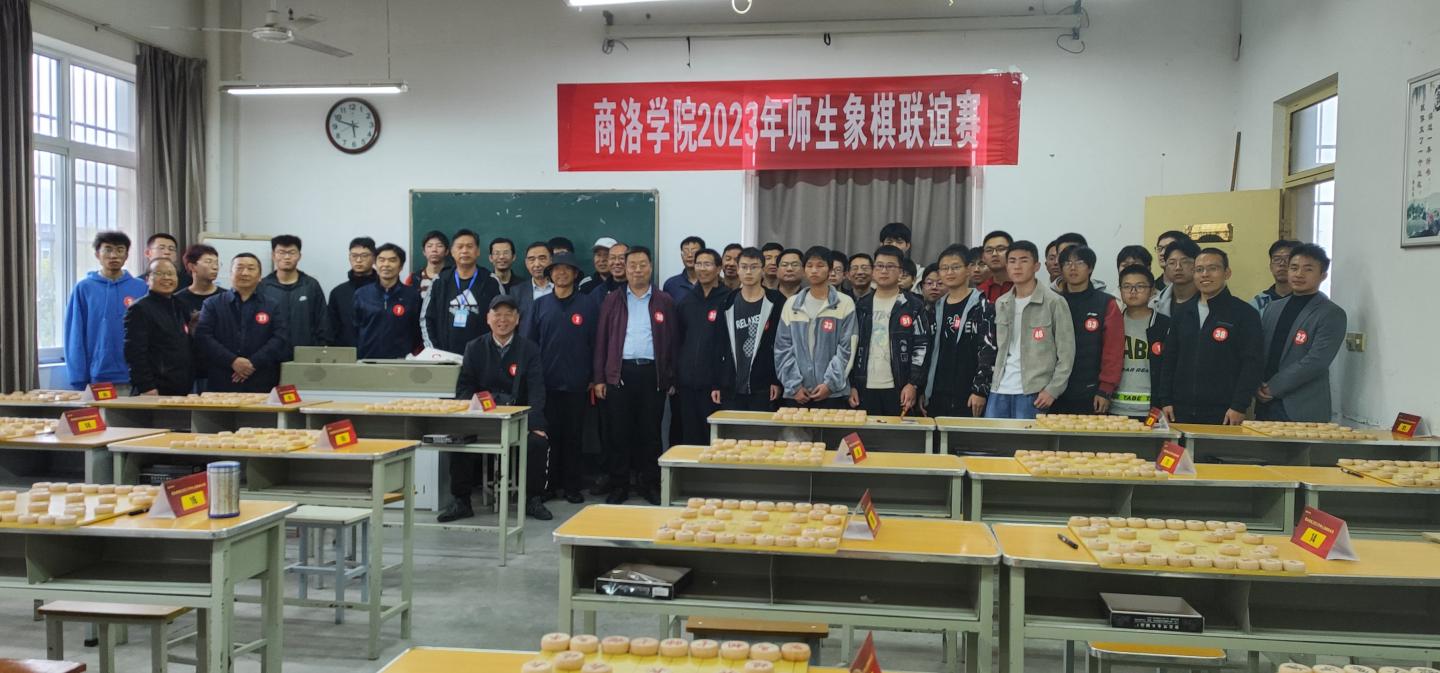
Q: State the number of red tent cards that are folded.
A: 13